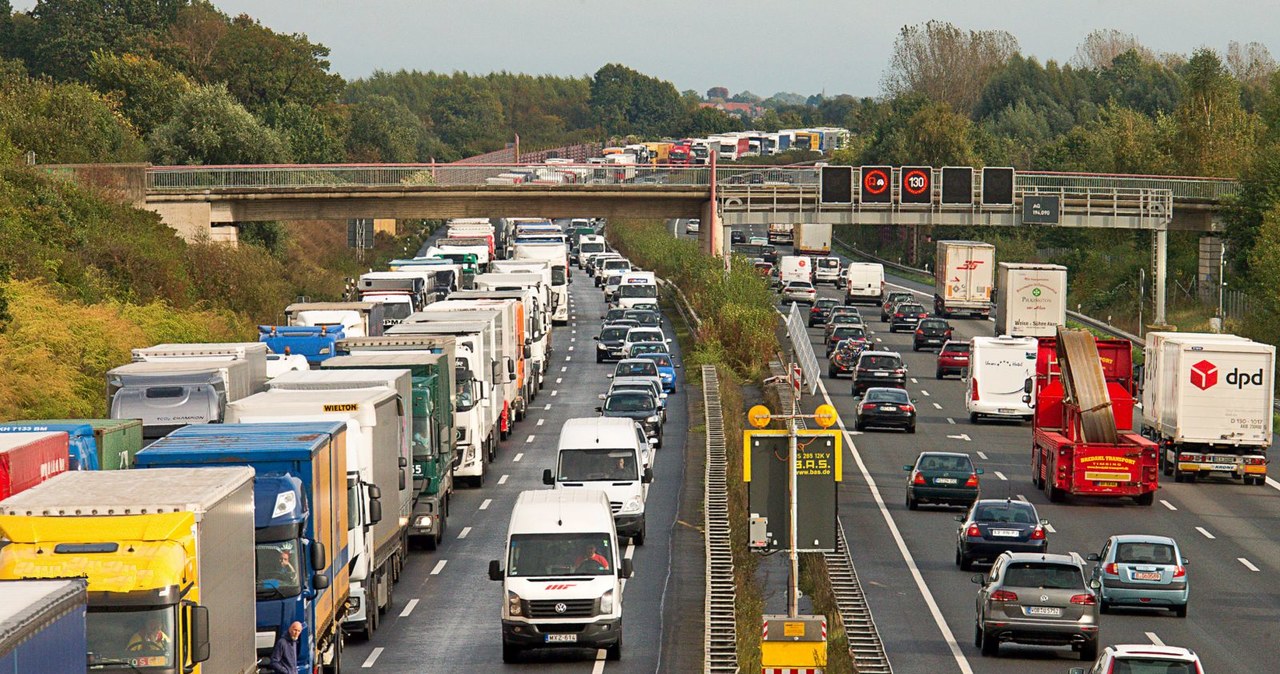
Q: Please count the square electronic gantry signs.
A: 5